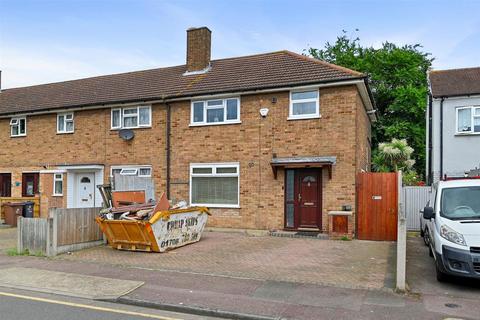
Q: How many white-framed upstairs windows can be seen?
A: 6